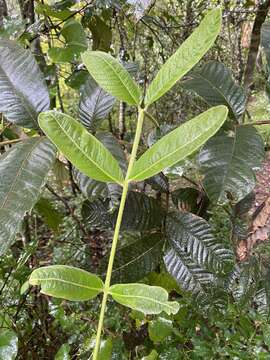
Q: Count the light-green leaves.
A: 6